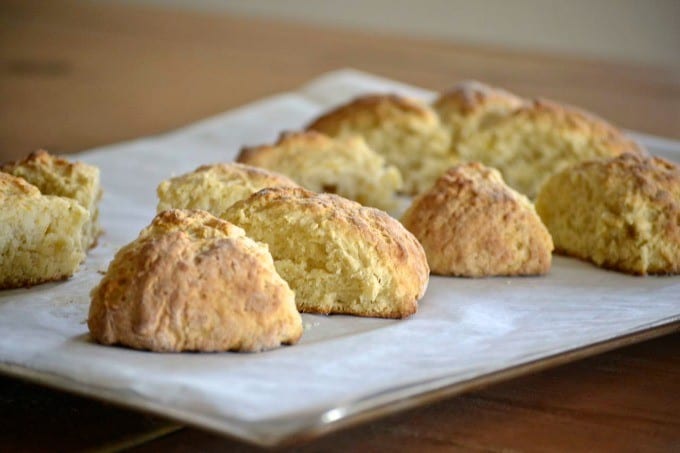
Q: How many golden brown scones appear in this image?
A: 11